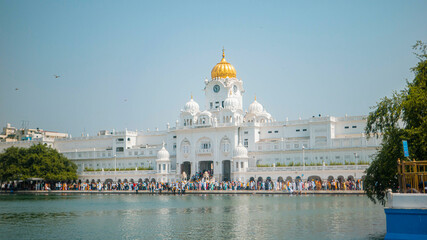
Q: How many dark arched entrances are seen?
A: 3